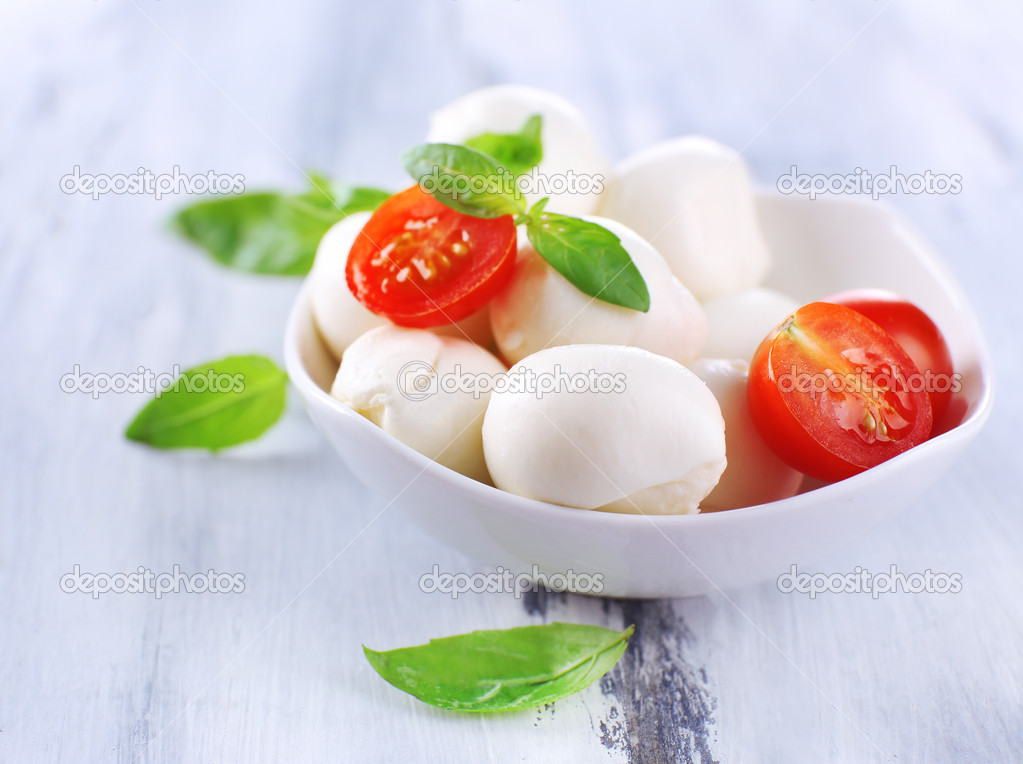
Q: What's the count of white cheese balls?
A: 8